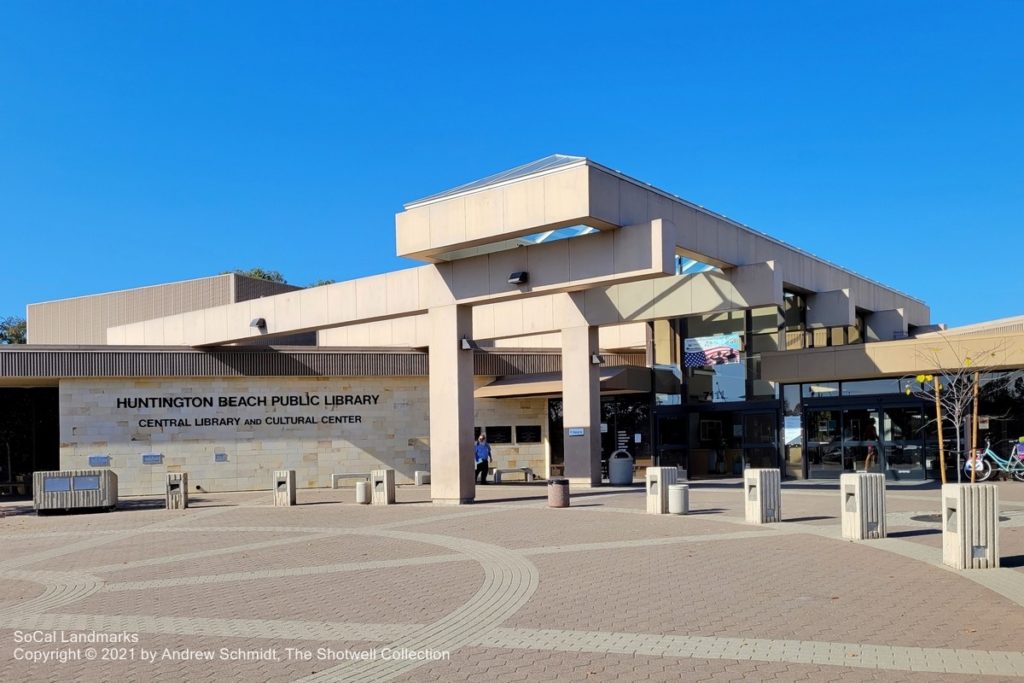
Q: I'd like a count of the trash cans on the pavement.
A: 4